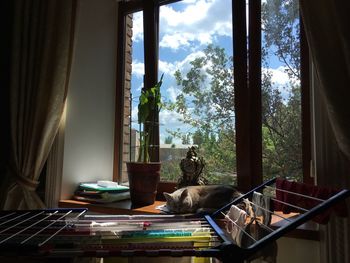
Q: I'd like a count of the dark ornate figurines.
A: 1